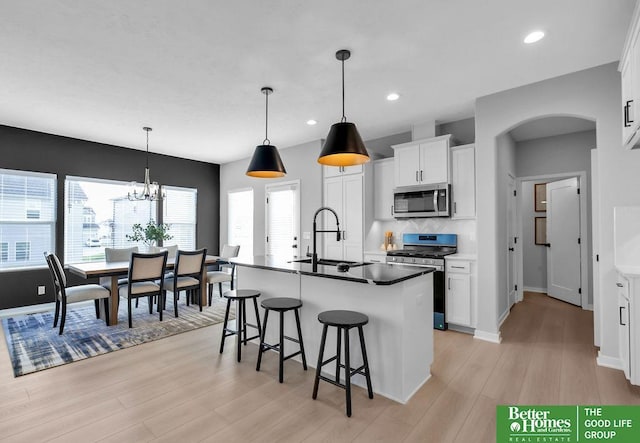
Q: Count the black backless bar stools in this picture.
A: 3